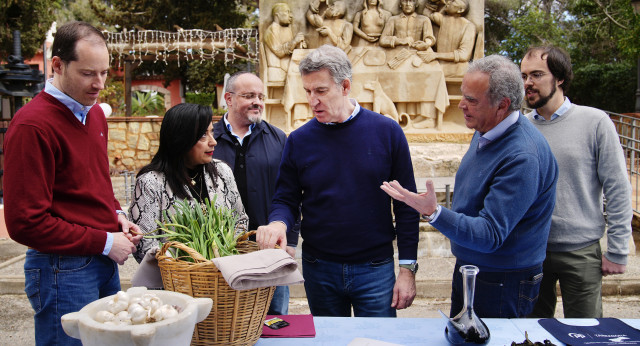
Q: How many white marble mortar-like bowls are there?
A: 1